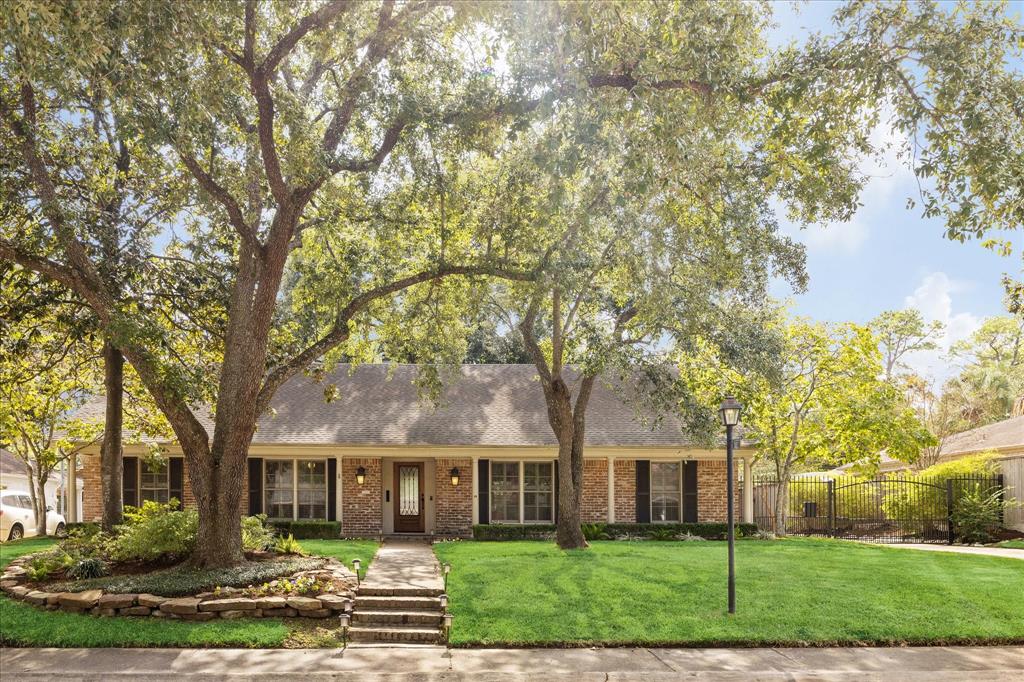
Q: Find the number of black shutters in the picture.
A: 8